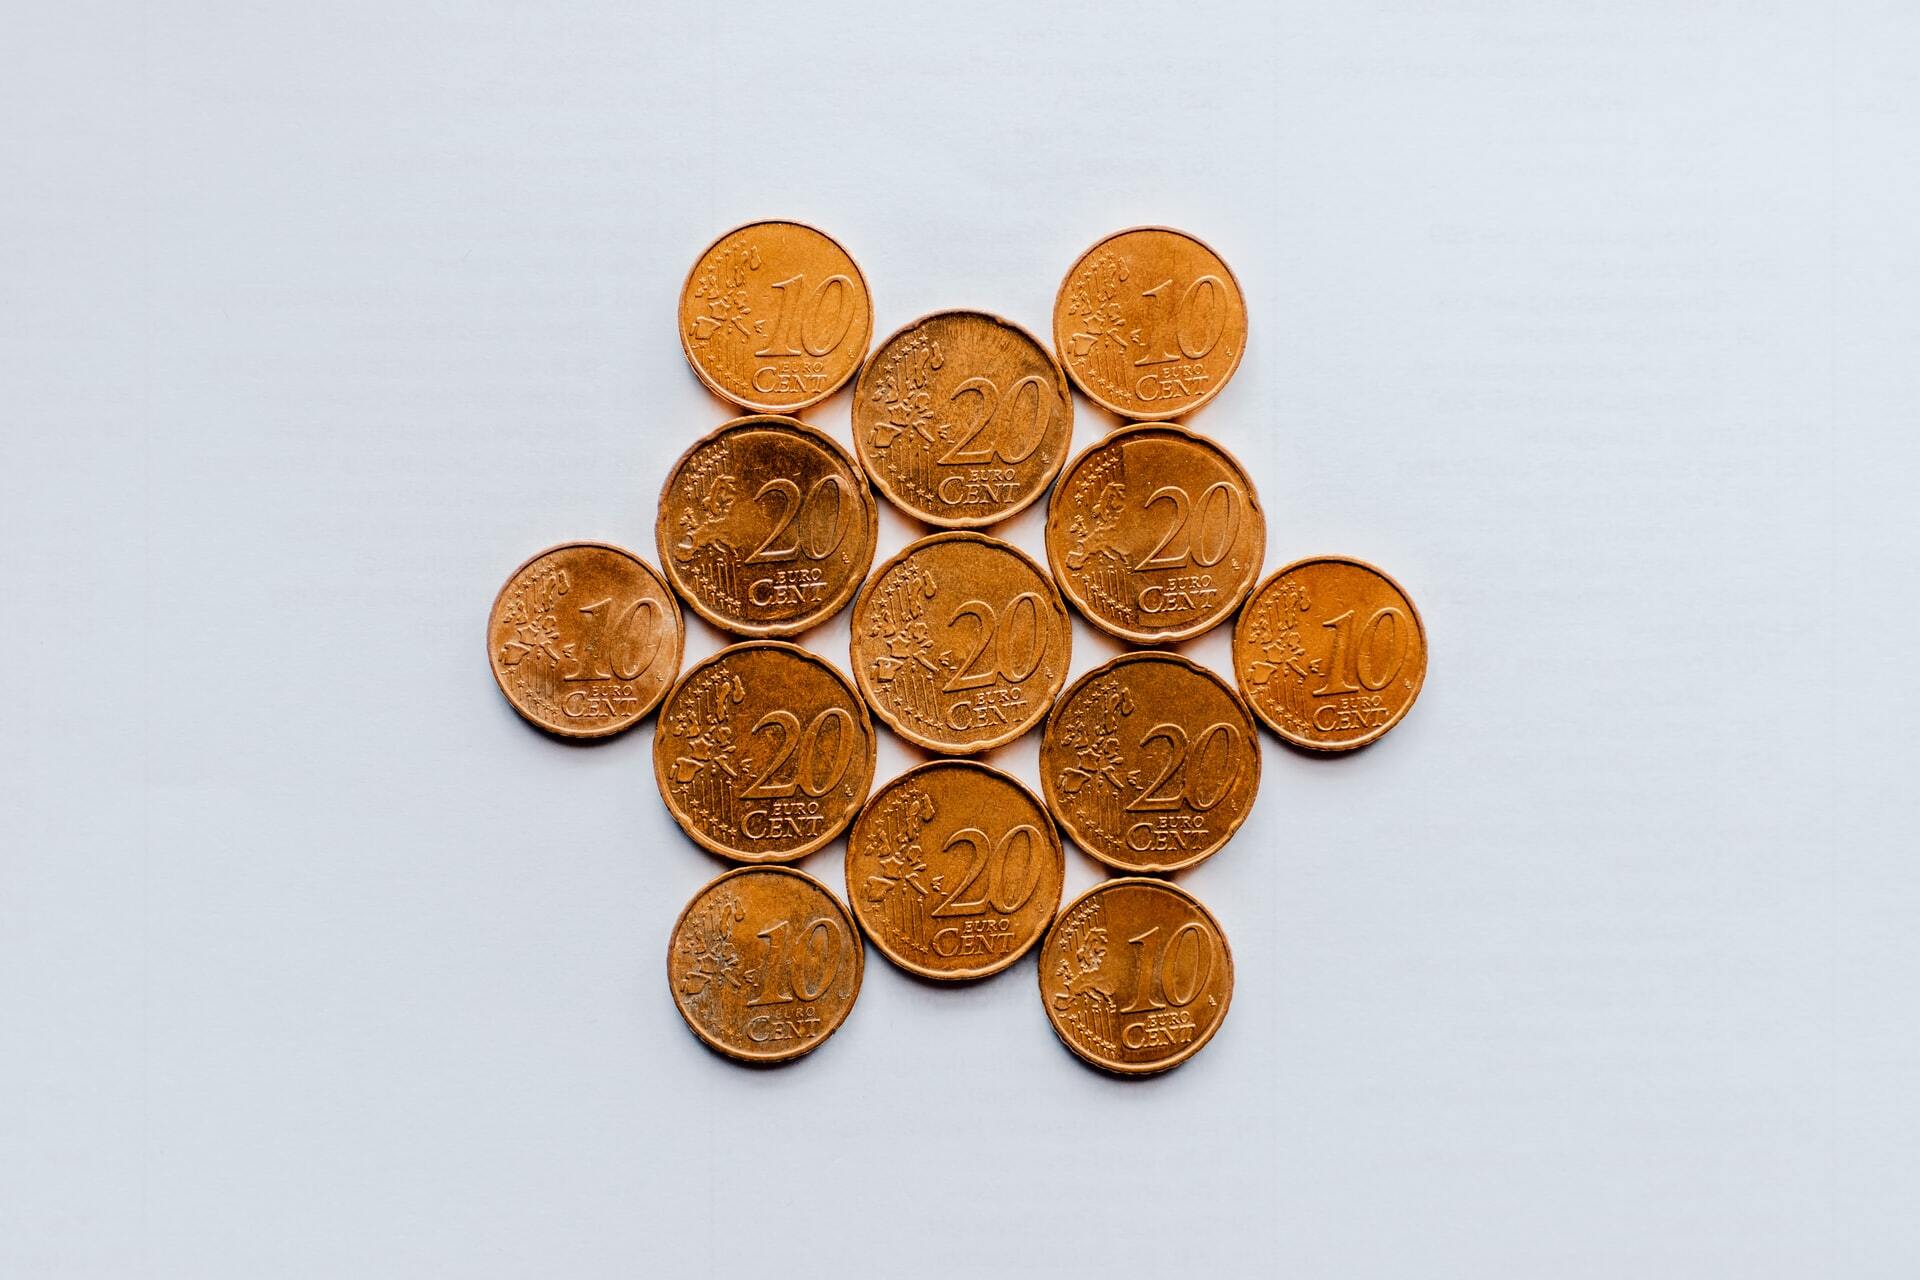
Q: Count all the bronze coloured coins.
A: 13